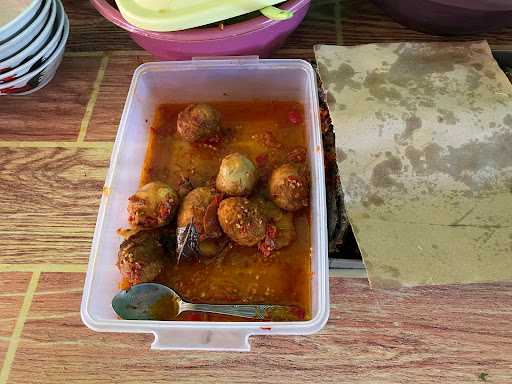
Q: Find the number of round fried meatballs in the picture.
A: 8